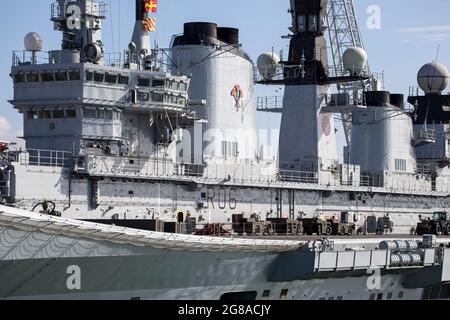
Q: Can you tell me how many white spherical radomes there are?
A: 4